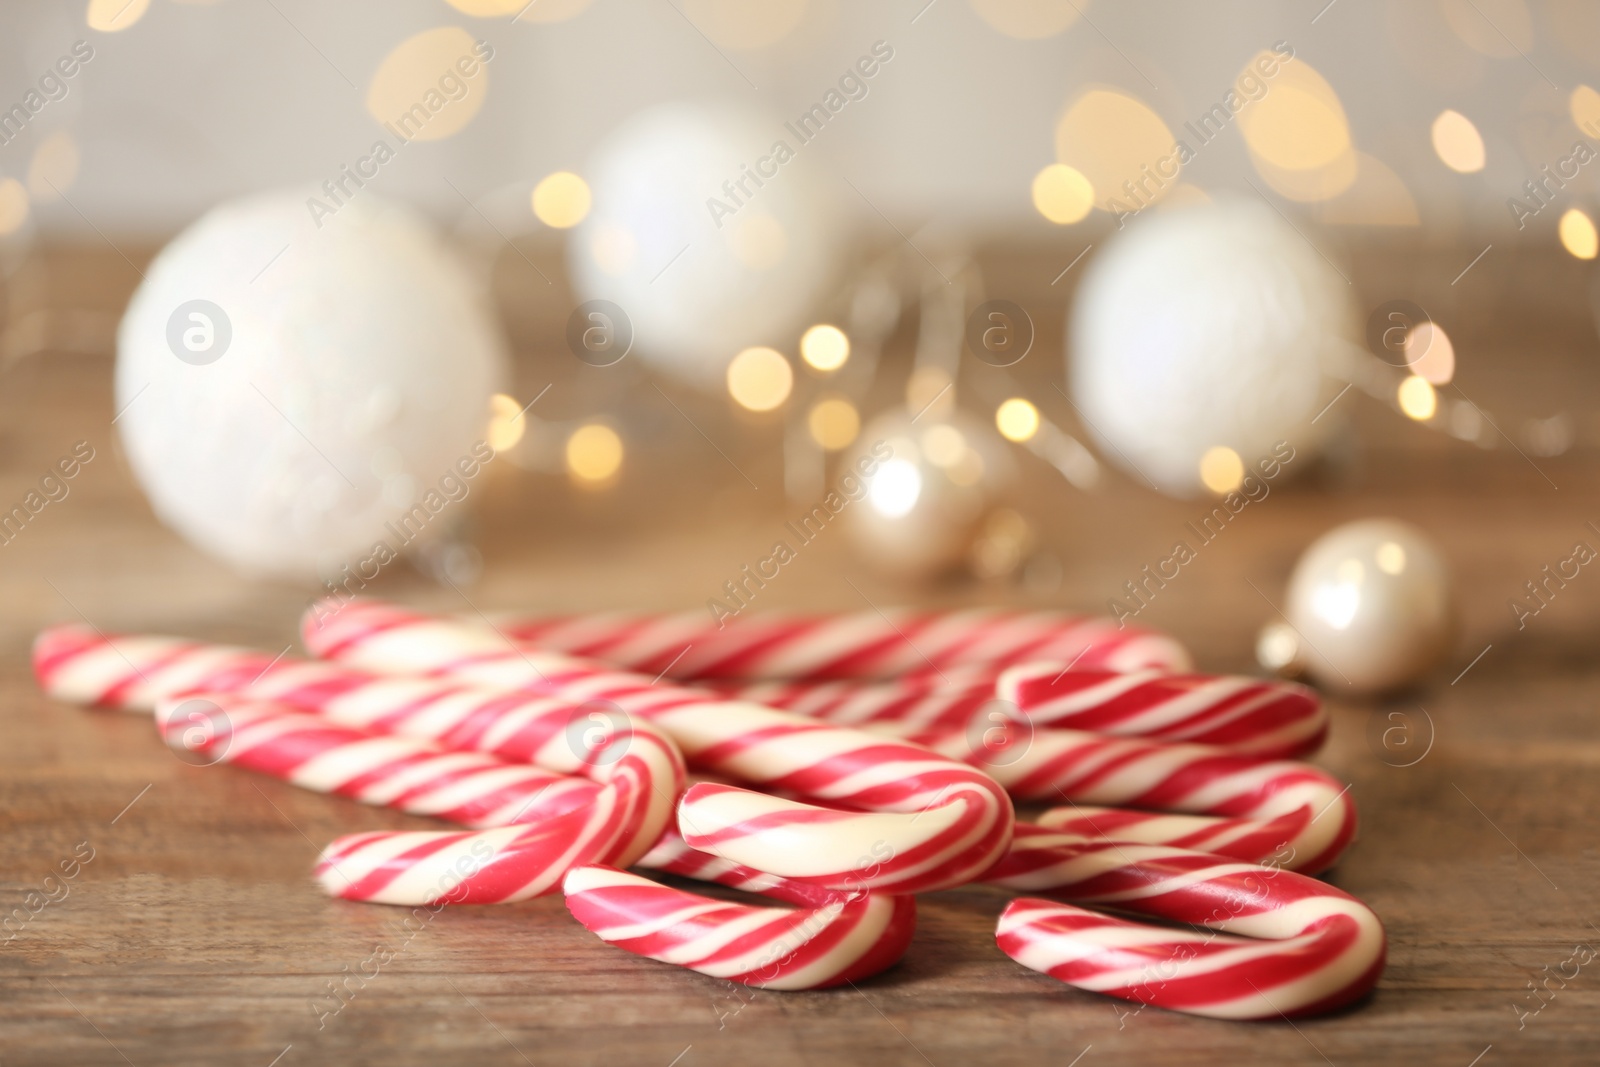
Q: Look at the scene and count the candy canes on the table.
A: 7